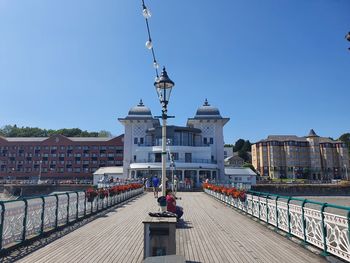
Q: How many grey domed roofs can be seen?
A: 2